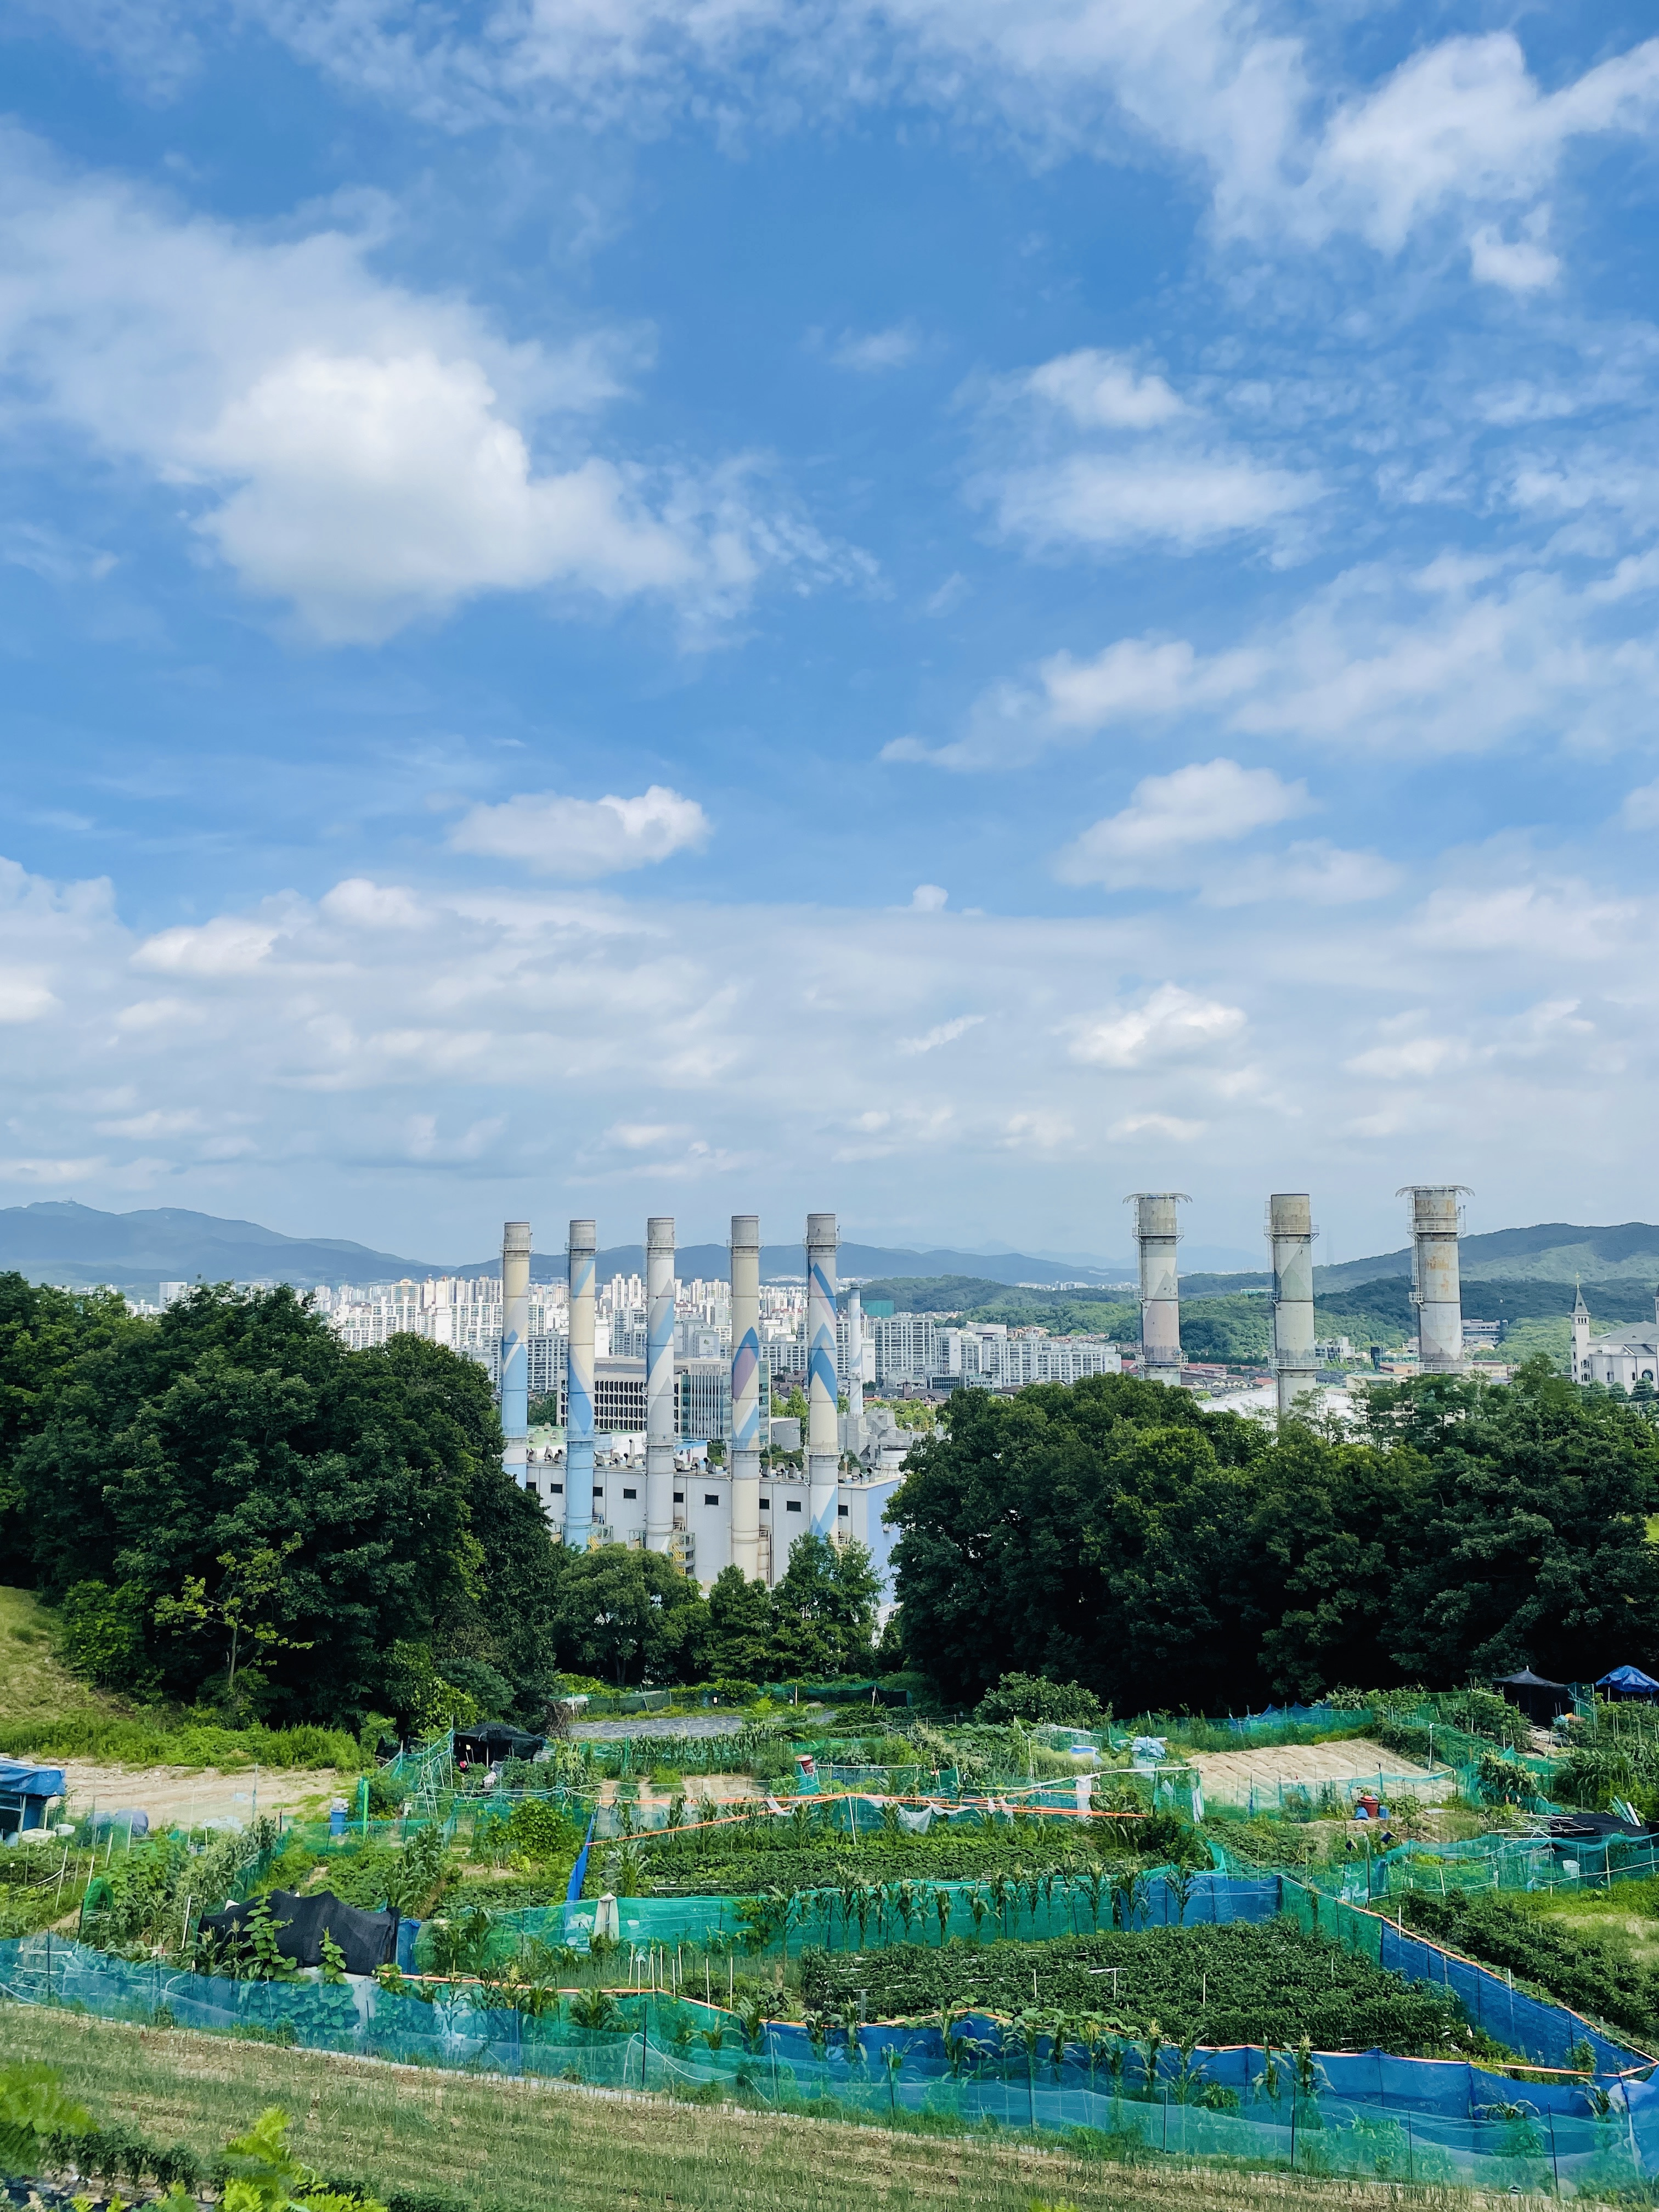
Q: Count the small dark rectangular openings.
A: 9